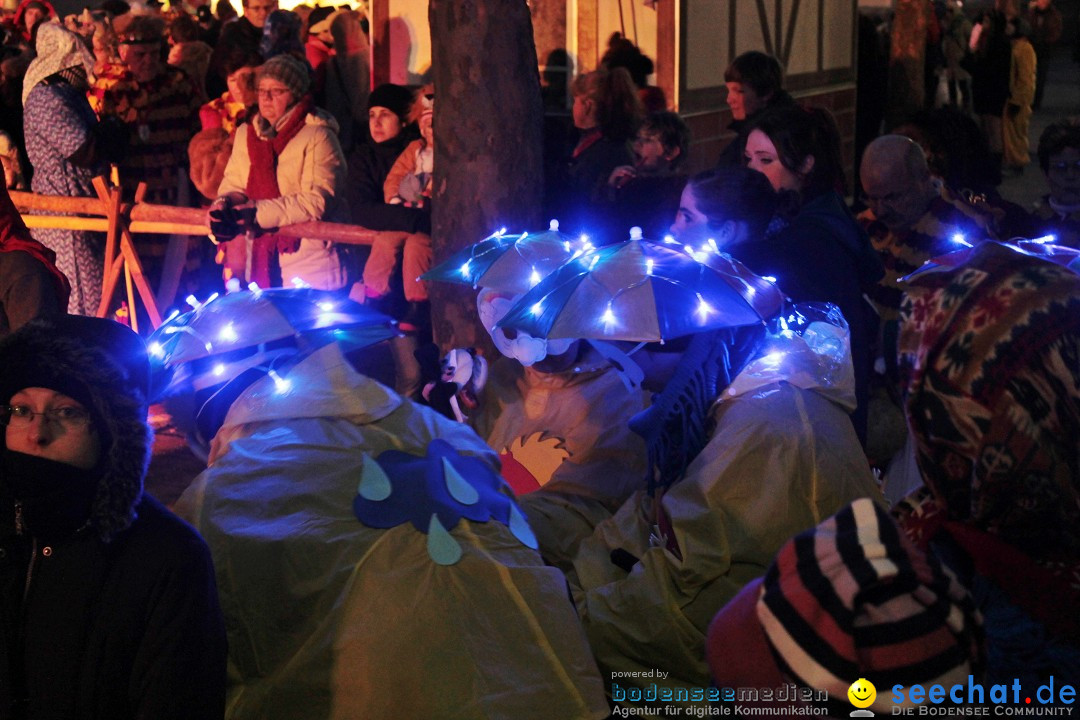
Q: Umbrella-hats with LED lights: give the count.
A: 4